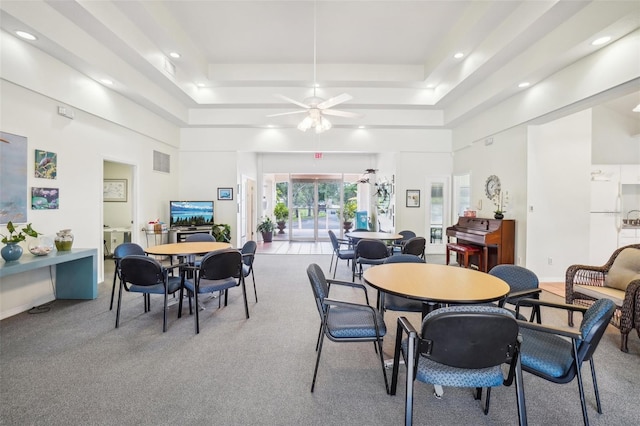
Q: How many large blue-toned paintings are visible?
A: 1